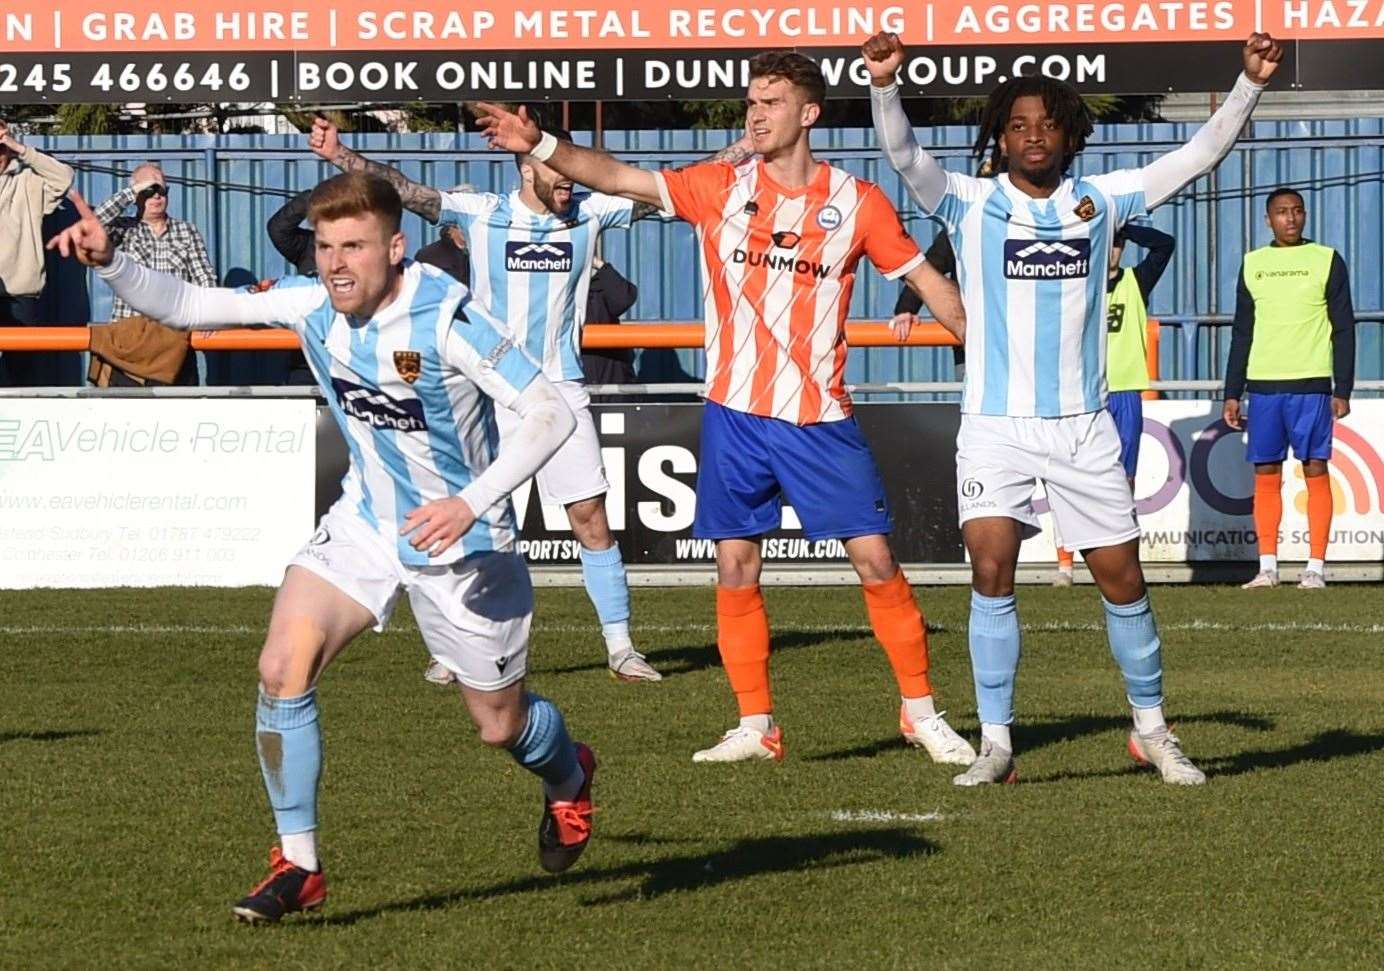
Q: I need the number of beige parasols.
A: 0